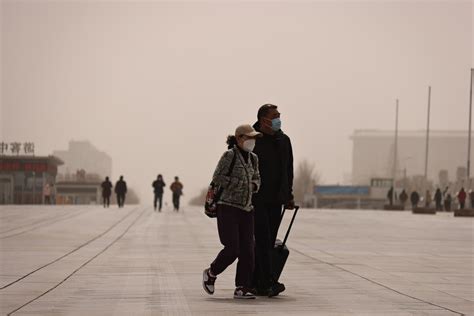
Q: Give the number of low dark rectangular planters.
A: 3